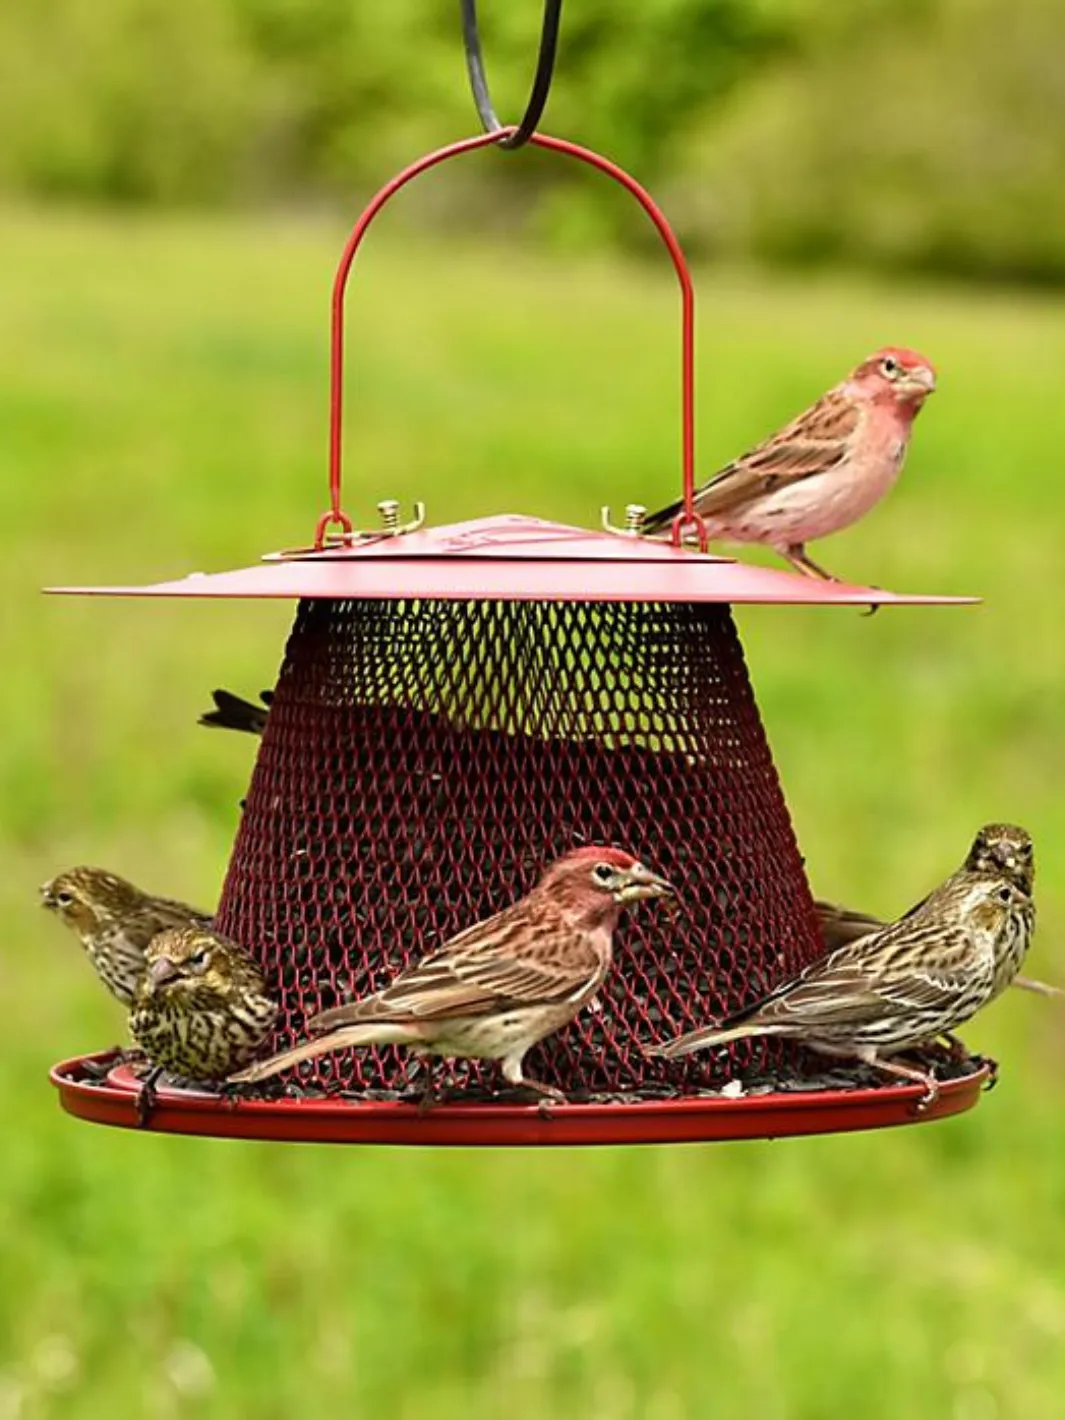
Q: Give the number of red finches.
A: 2